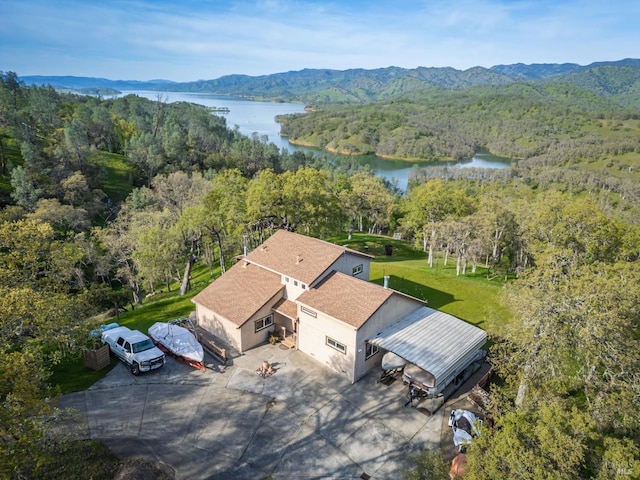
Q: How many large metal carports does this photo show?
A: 1